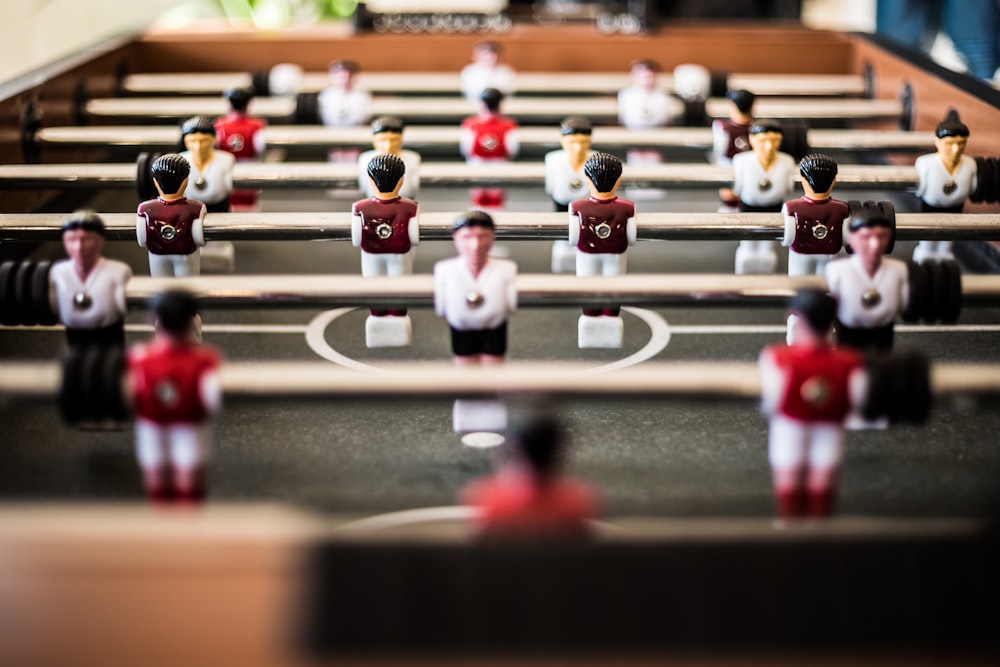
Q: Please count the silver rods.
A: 7